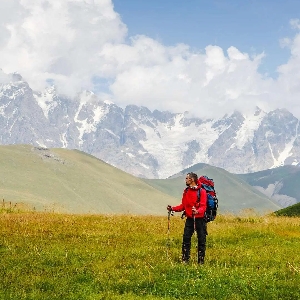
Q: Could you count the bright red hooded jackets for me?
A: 1